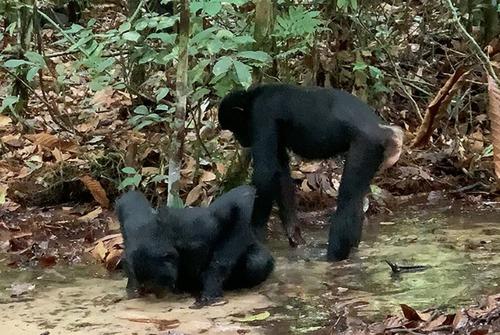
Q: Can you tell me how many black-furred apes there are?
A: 2